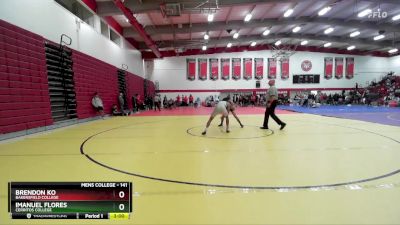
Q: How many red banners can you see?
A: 12